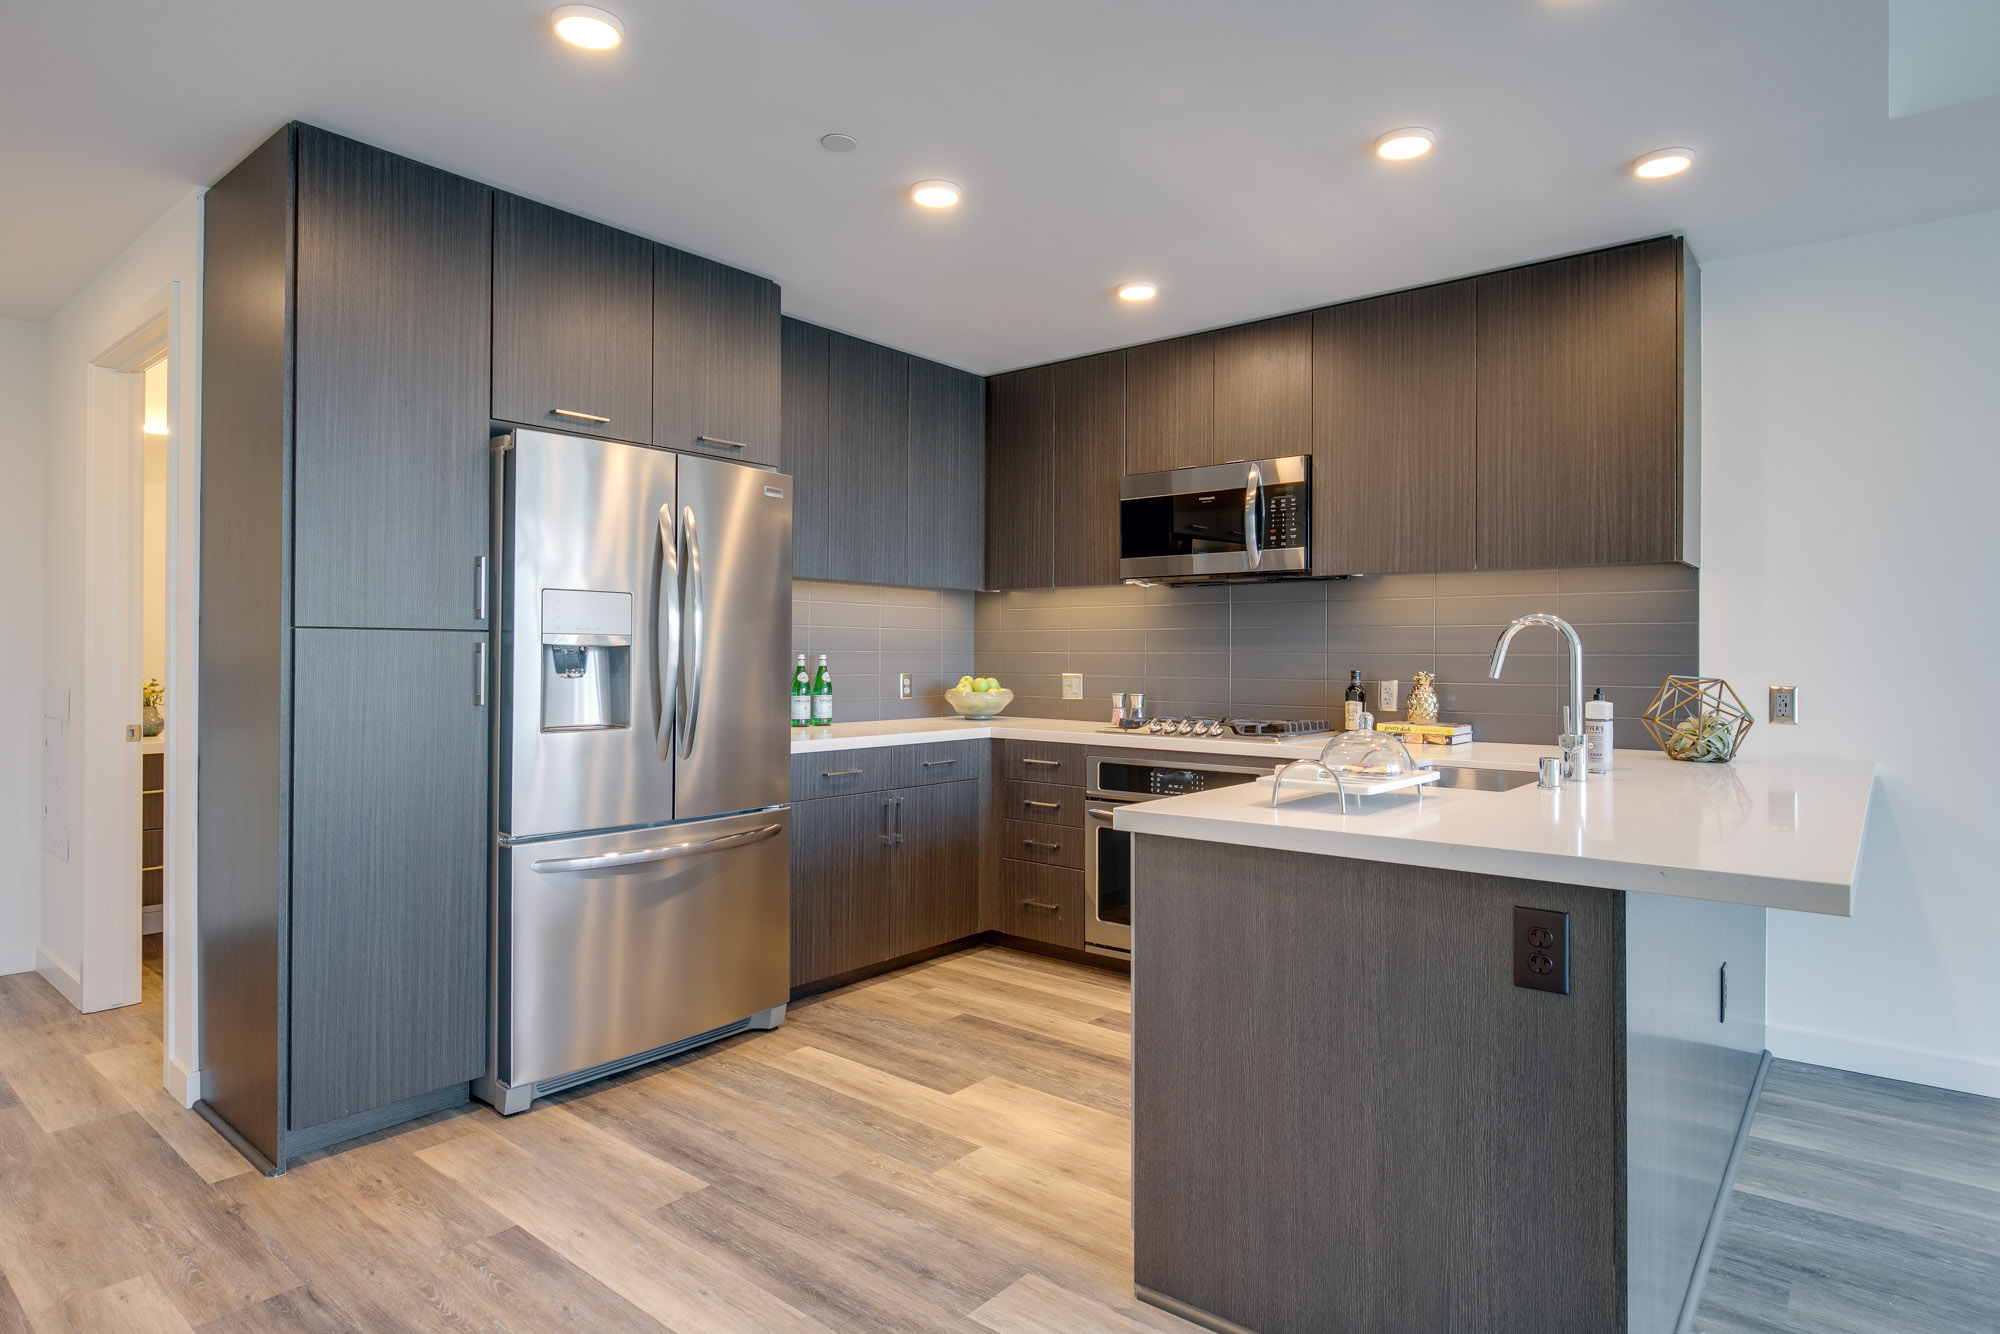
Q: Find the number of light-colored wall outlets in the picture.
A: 4